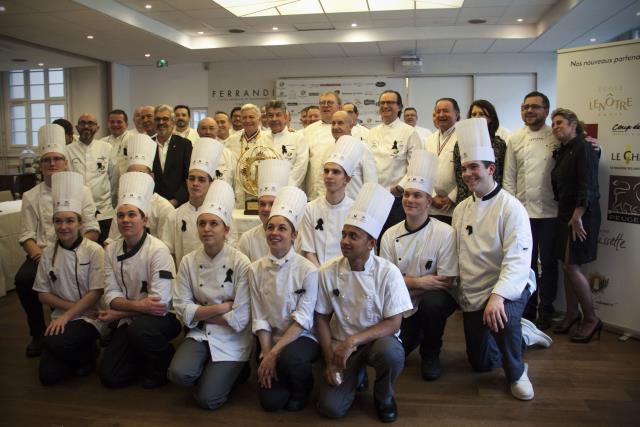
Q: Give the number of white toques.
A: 12